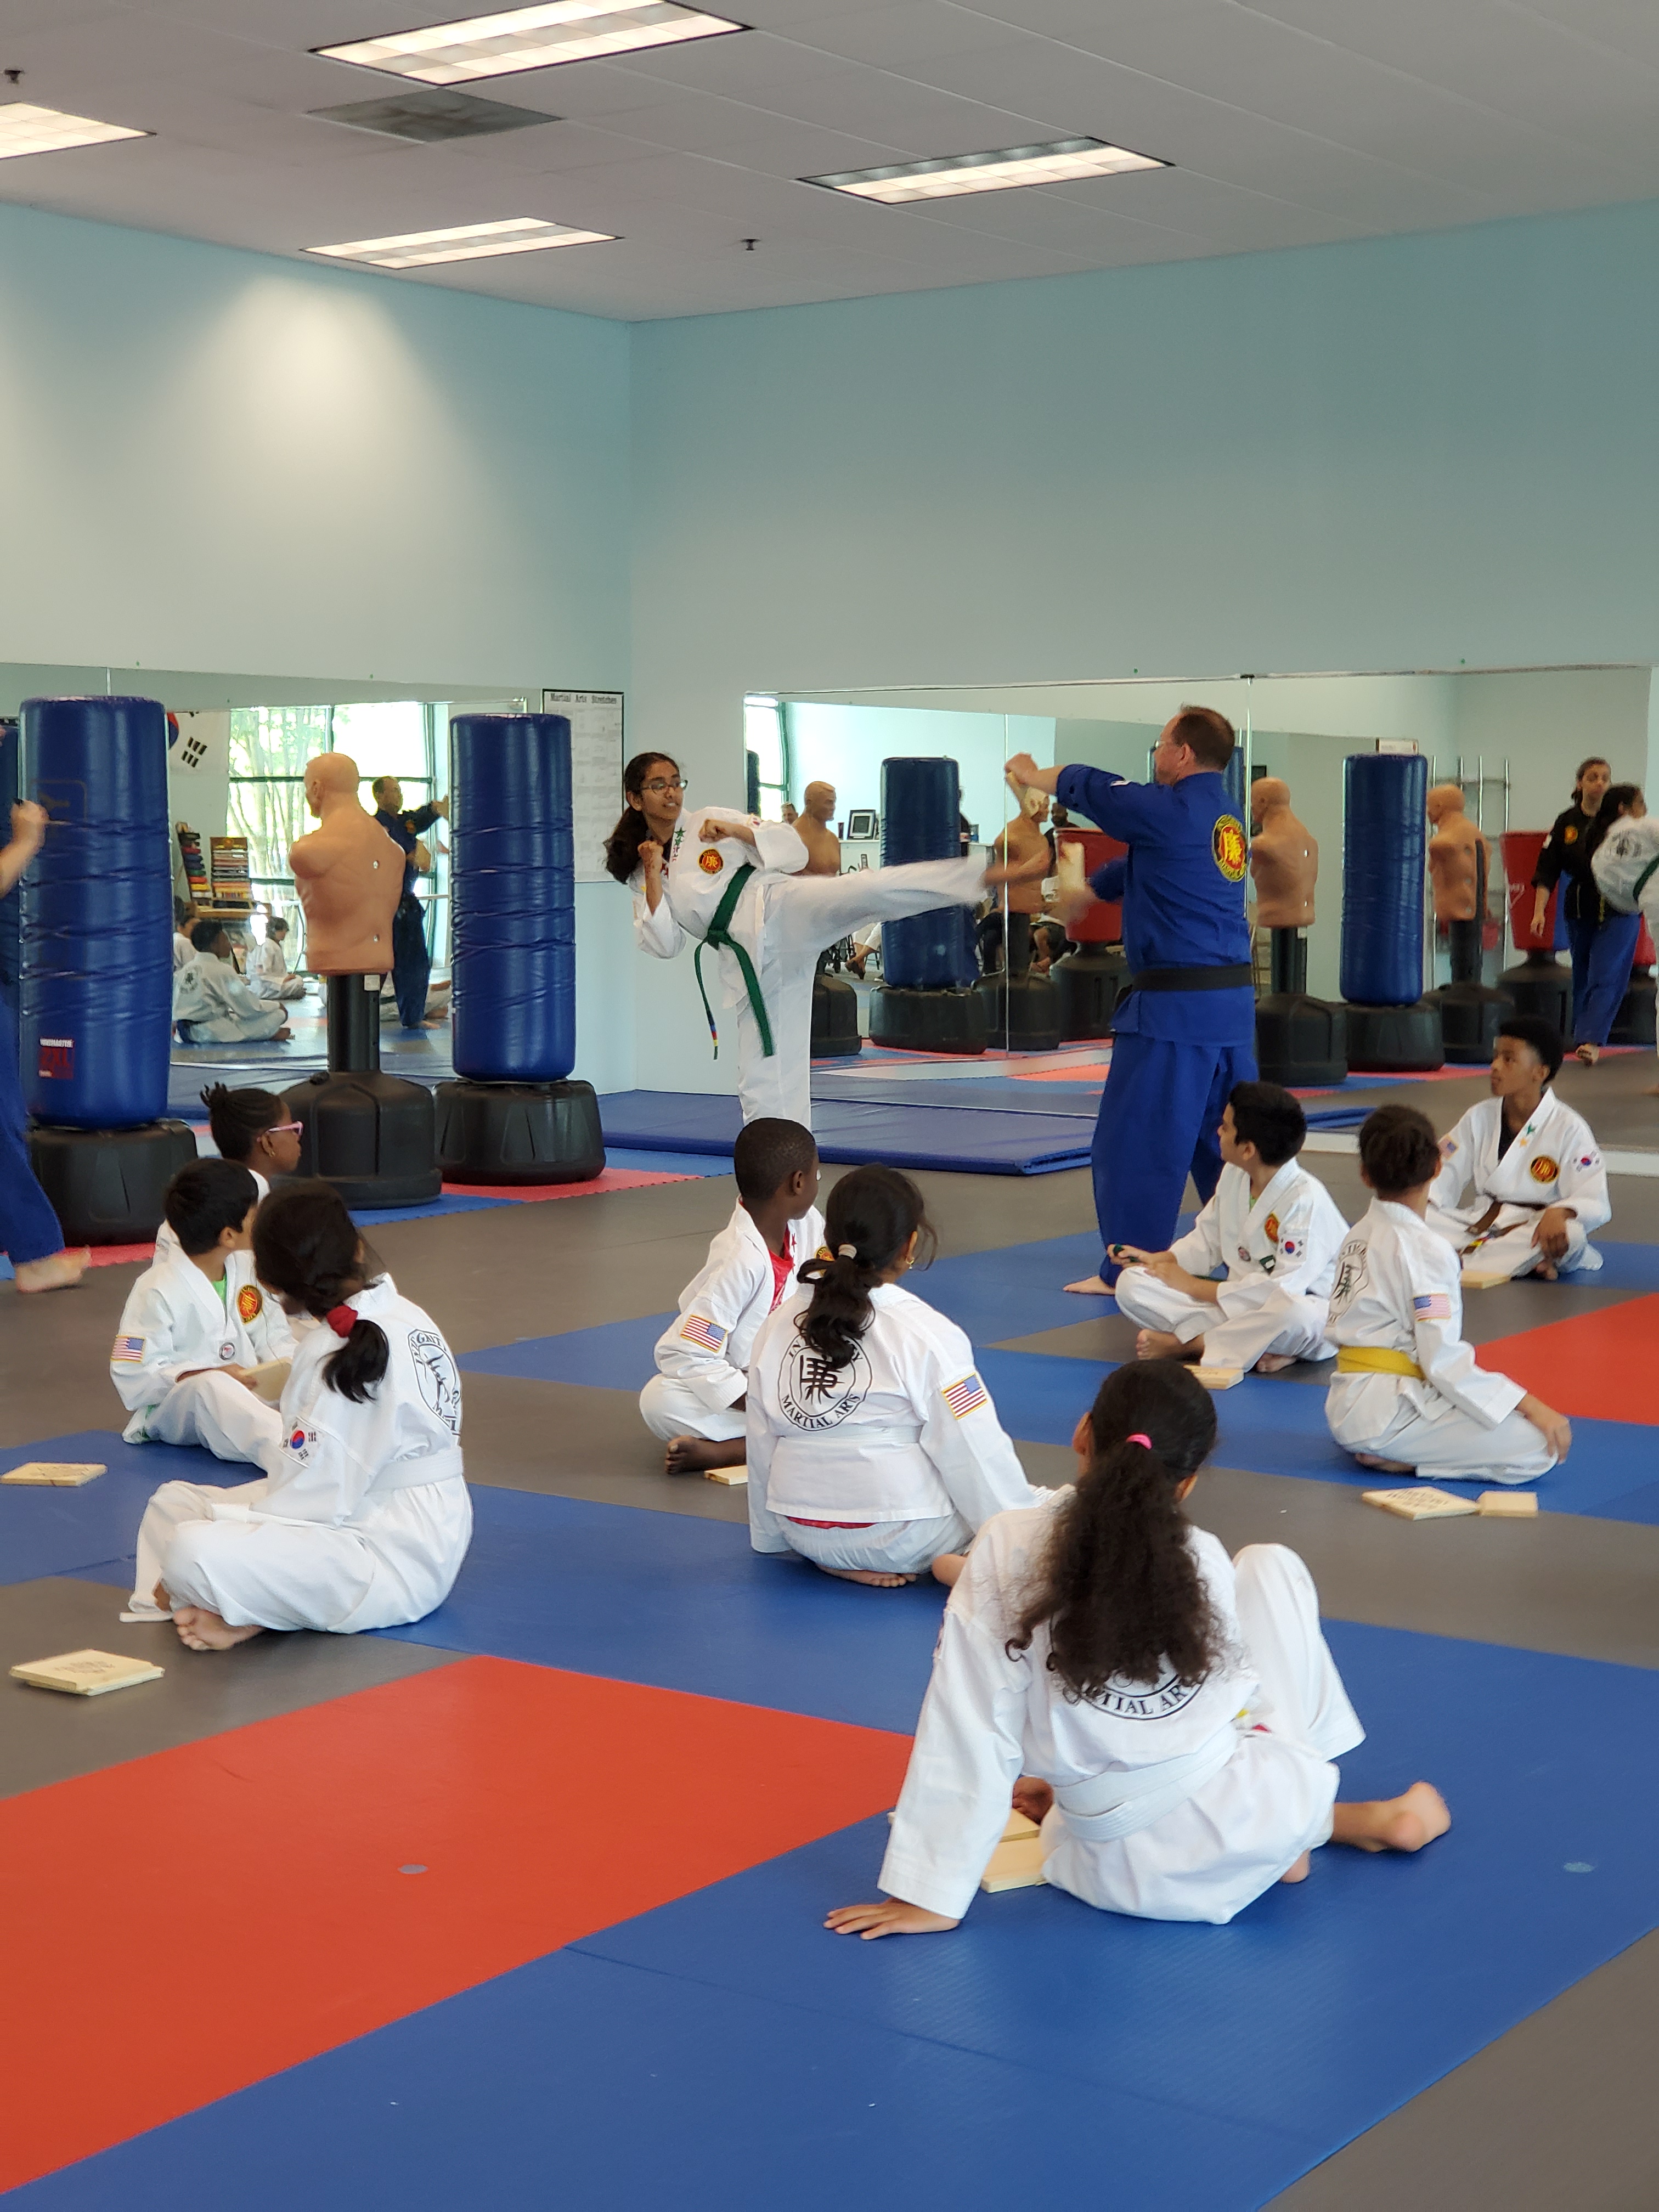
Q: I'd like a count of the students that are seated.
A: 9